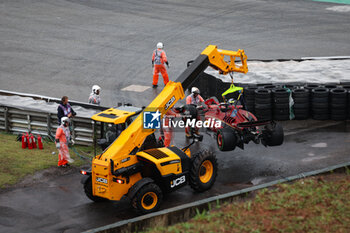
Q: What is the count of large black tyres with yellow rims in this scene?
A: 2